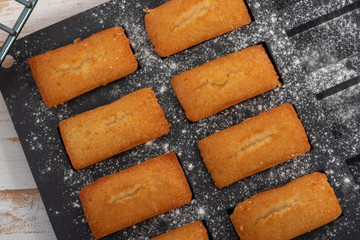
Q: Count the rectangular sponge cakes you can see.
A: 8